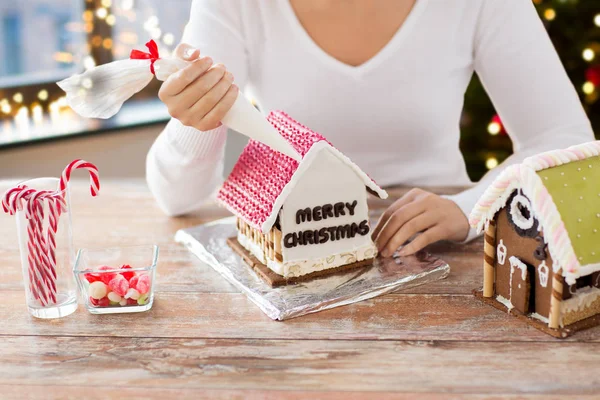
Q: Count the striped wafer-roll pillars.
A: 2